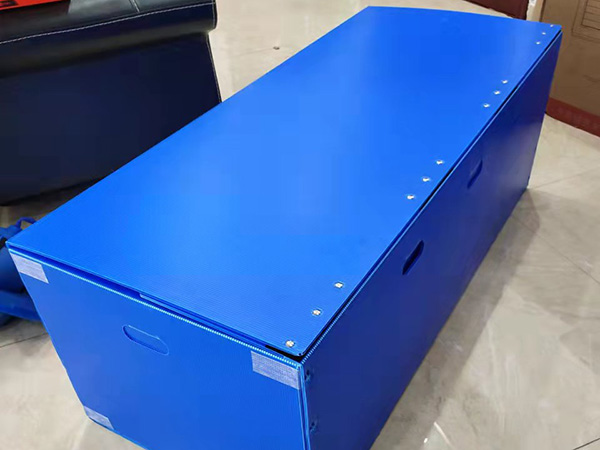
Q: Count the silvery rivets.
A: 12